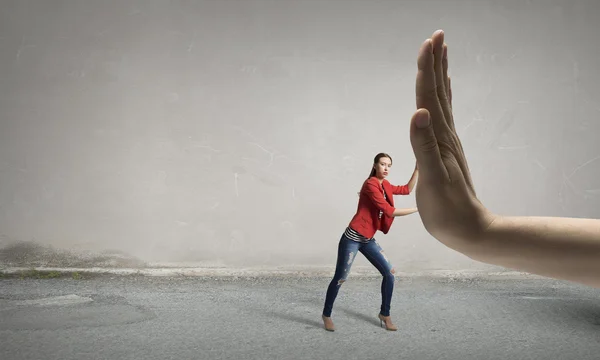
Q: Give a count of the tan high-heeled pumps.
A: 2